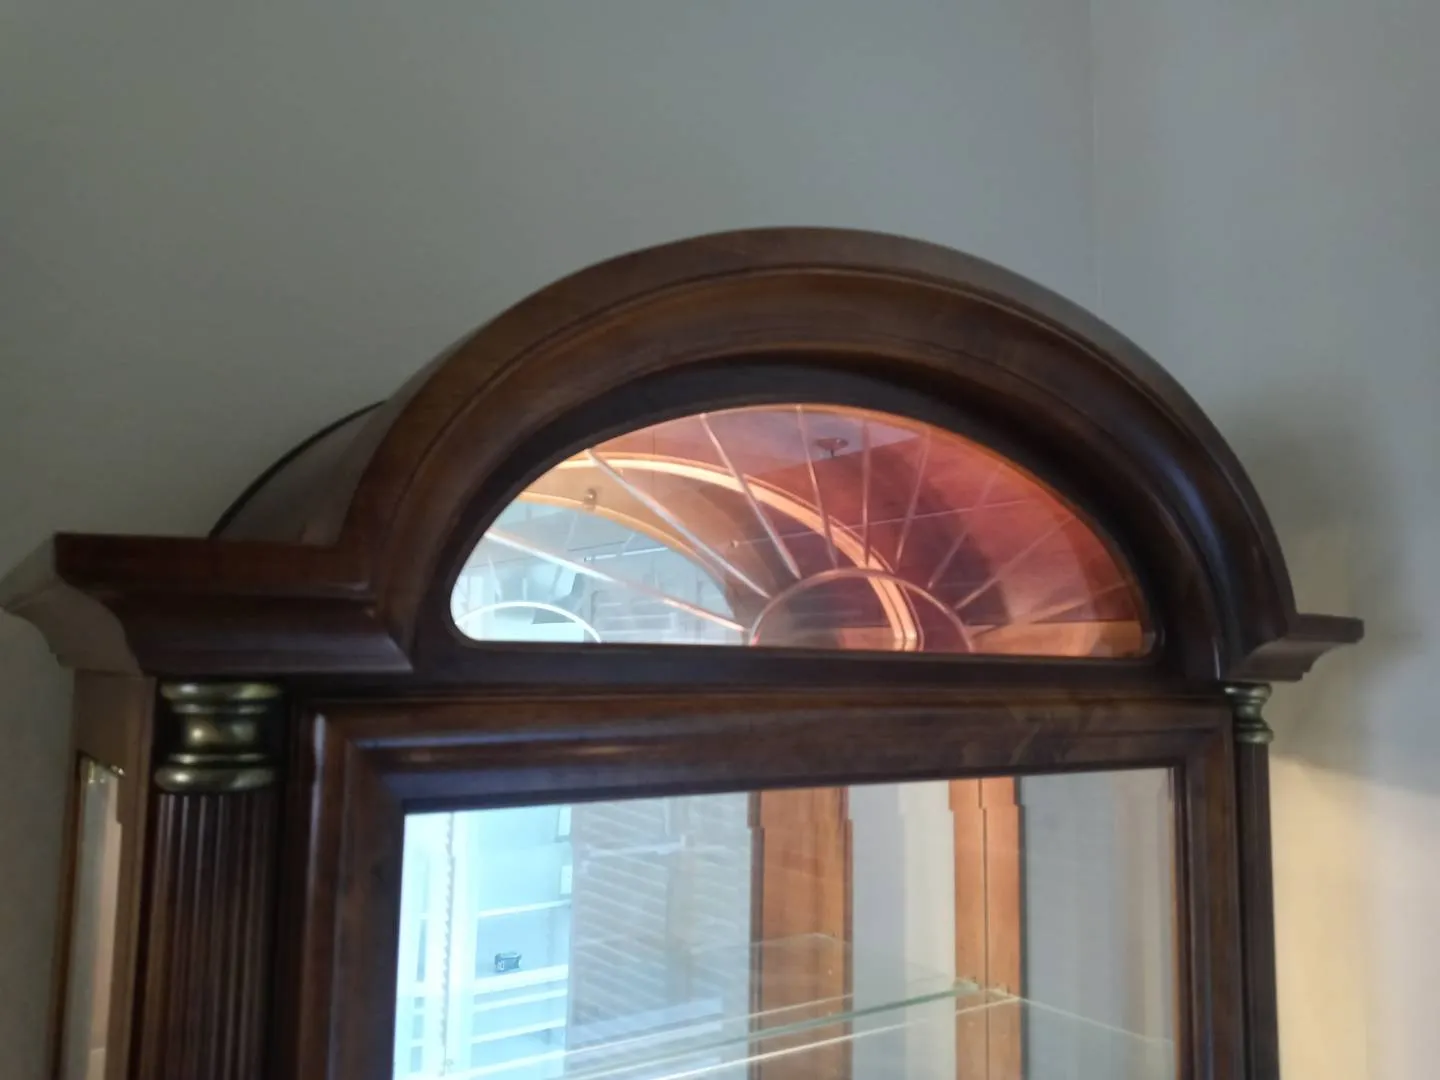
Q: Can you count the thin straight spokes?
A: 9